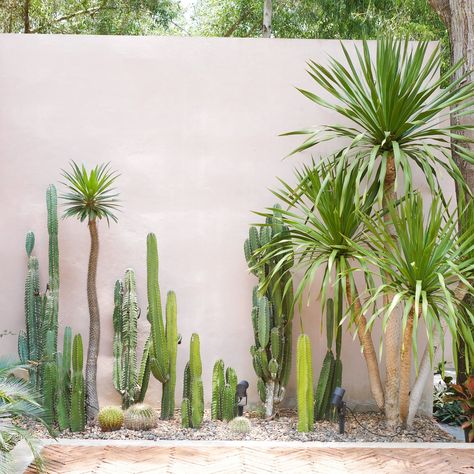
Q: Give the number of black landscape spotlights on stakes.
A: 2